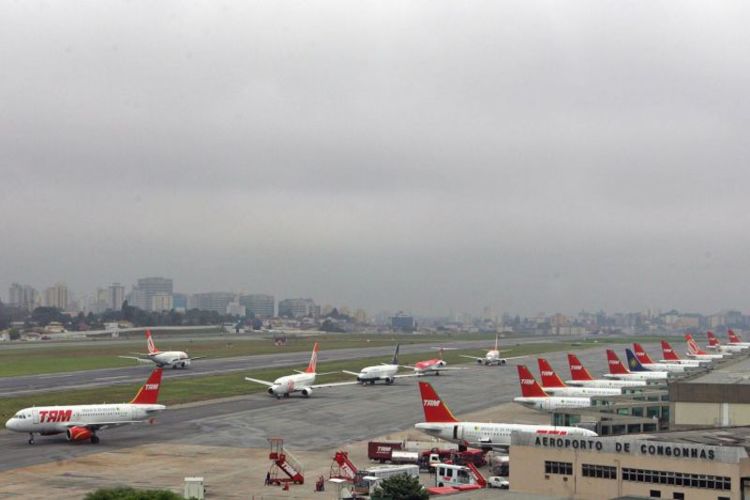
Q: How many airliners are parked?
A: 11